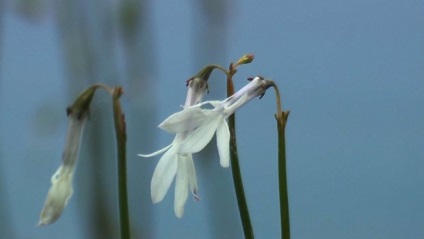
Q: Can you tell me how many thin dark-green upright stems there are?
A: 3